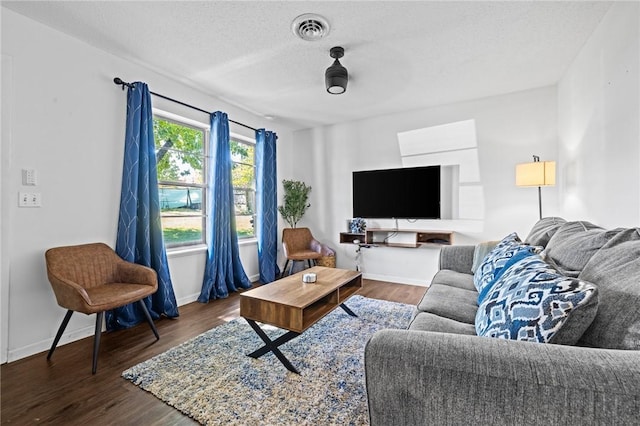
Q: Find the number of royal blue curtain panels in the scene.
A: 3